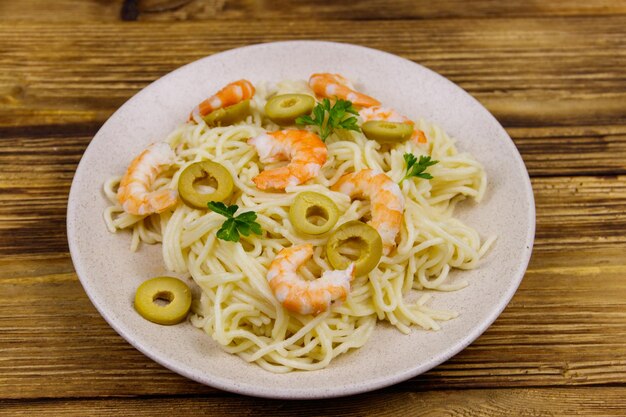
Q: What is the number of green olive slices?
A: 7